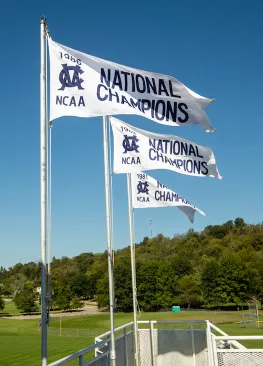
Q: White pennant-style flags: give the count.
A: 3